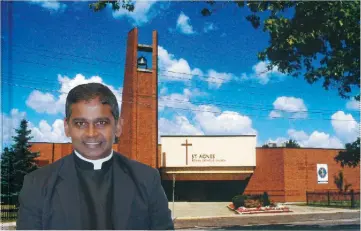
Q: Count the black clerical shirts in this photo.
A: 1